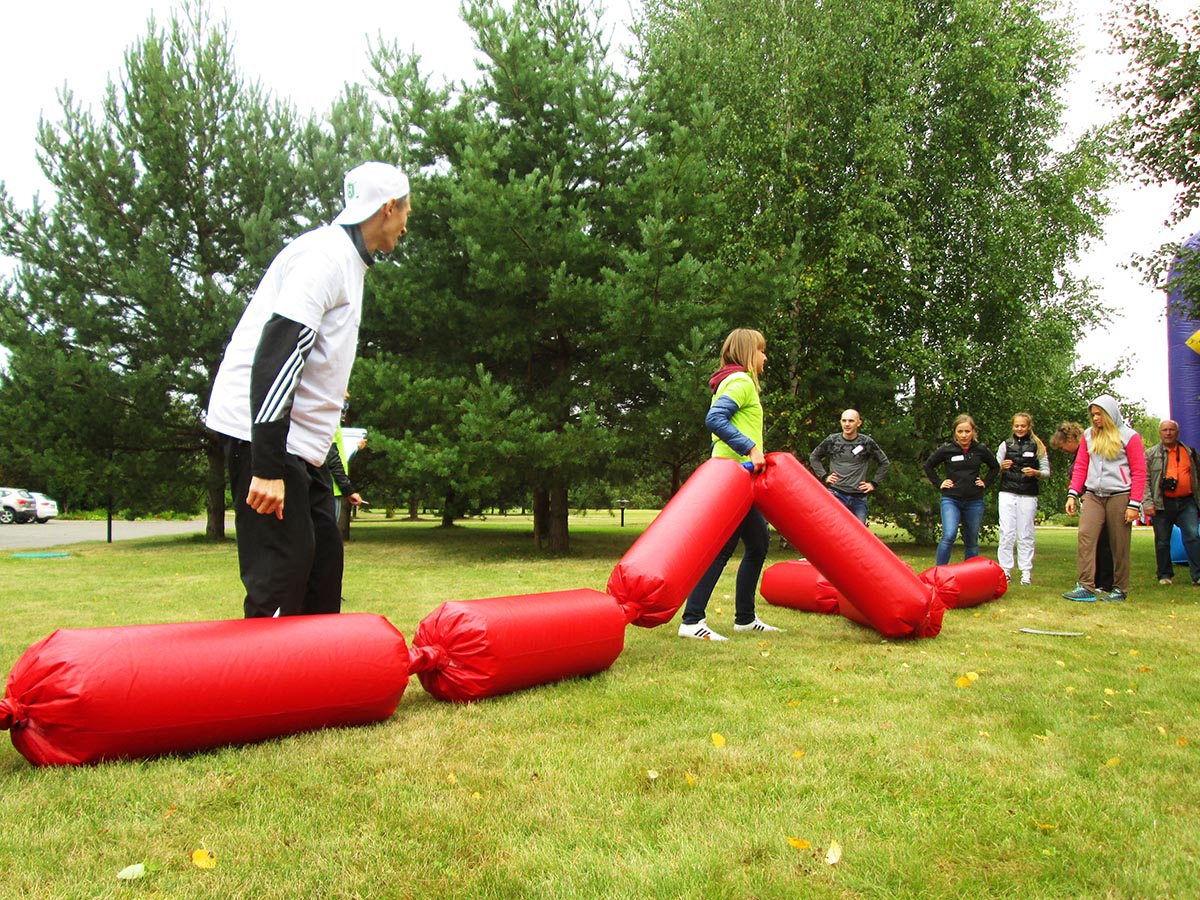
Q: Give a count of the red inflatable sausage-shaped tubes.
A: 7